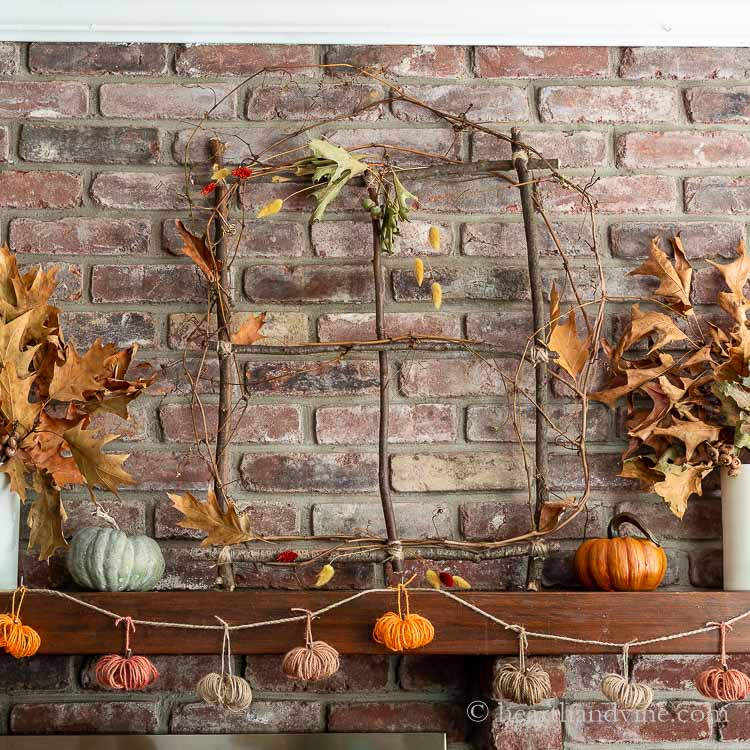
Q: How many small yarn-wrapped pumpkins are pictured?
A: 8